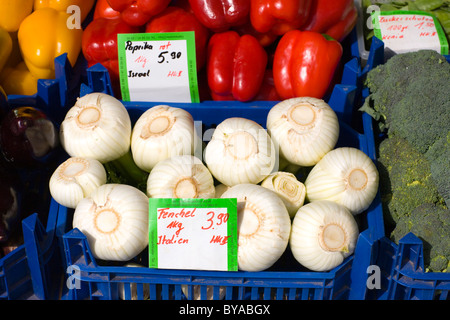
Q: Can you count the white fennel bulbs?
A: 11